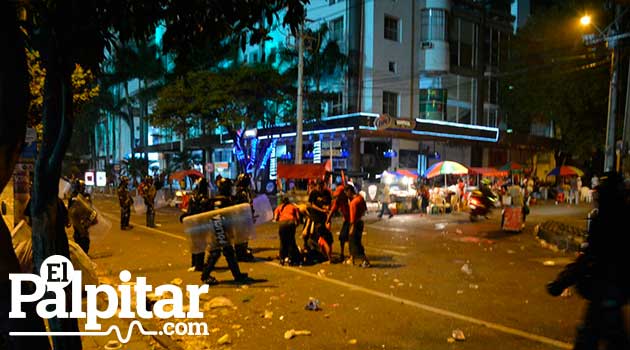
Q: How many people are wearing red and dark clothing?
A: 3